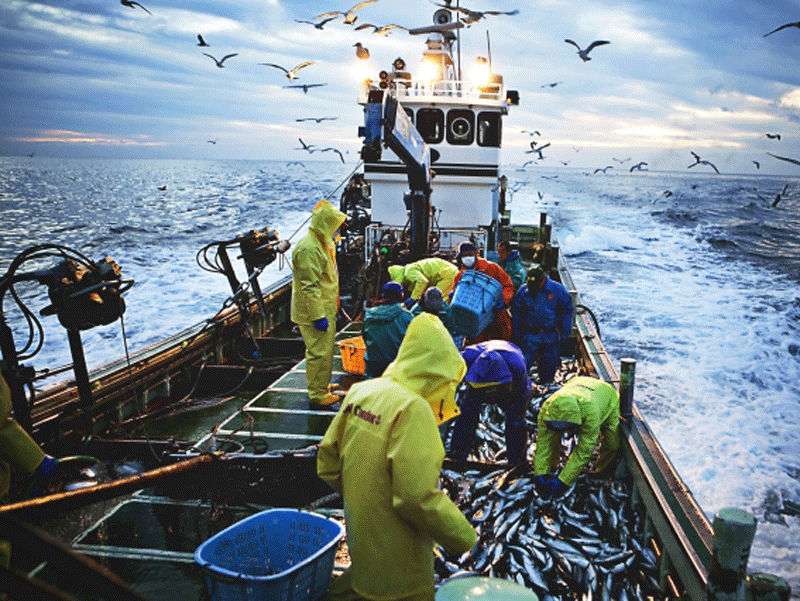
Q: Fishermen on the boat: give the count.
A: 11